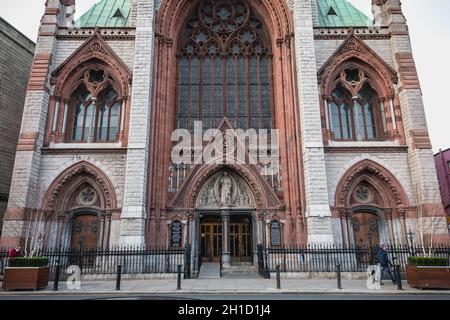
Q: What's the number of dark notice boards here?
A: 2